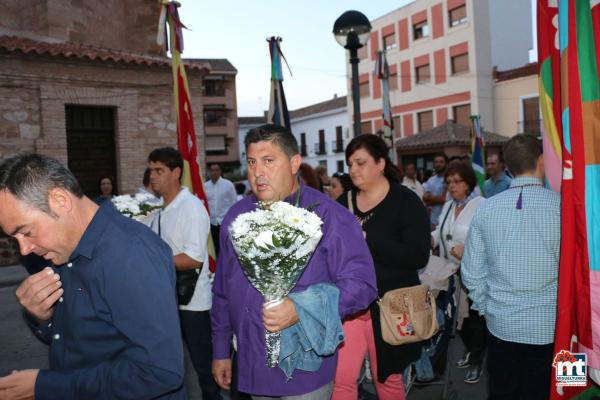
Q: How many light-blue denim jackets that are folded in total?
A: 1